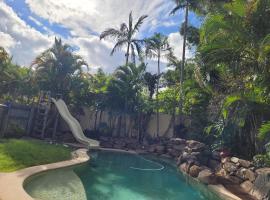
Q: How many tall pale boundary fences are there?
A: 1